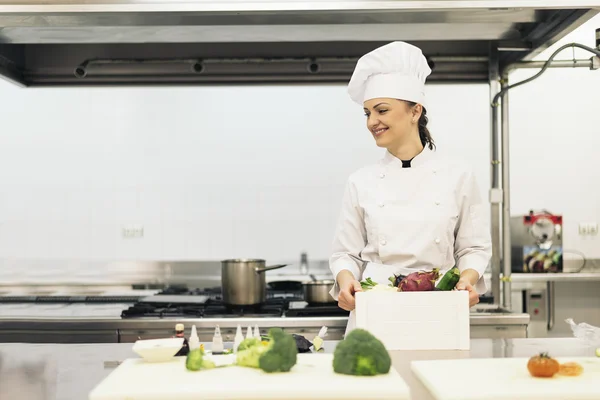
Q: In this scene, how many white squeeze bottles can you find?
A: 5